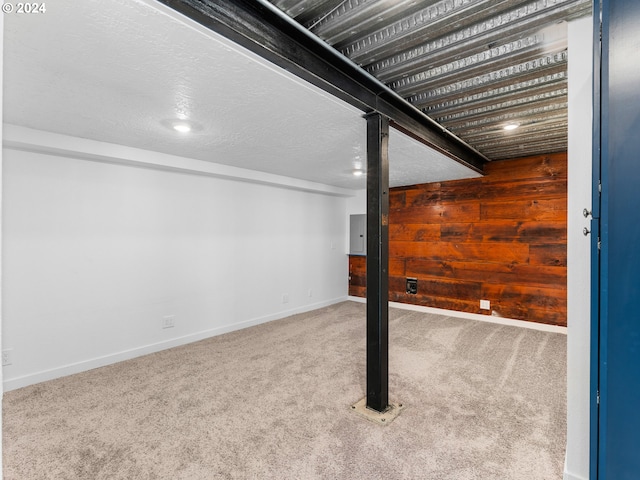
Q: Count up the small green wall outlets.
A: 0